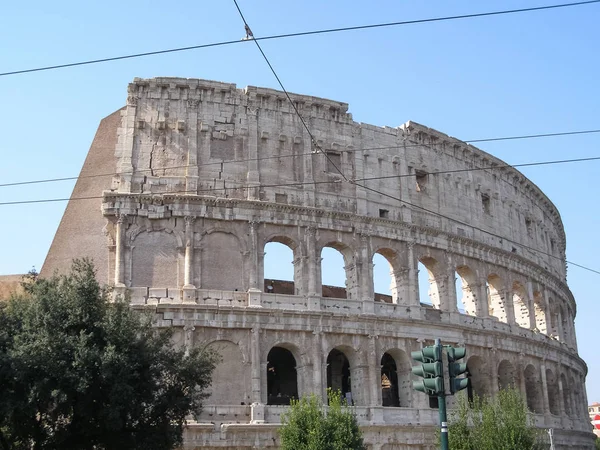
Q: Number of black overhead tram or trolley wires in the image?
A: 4